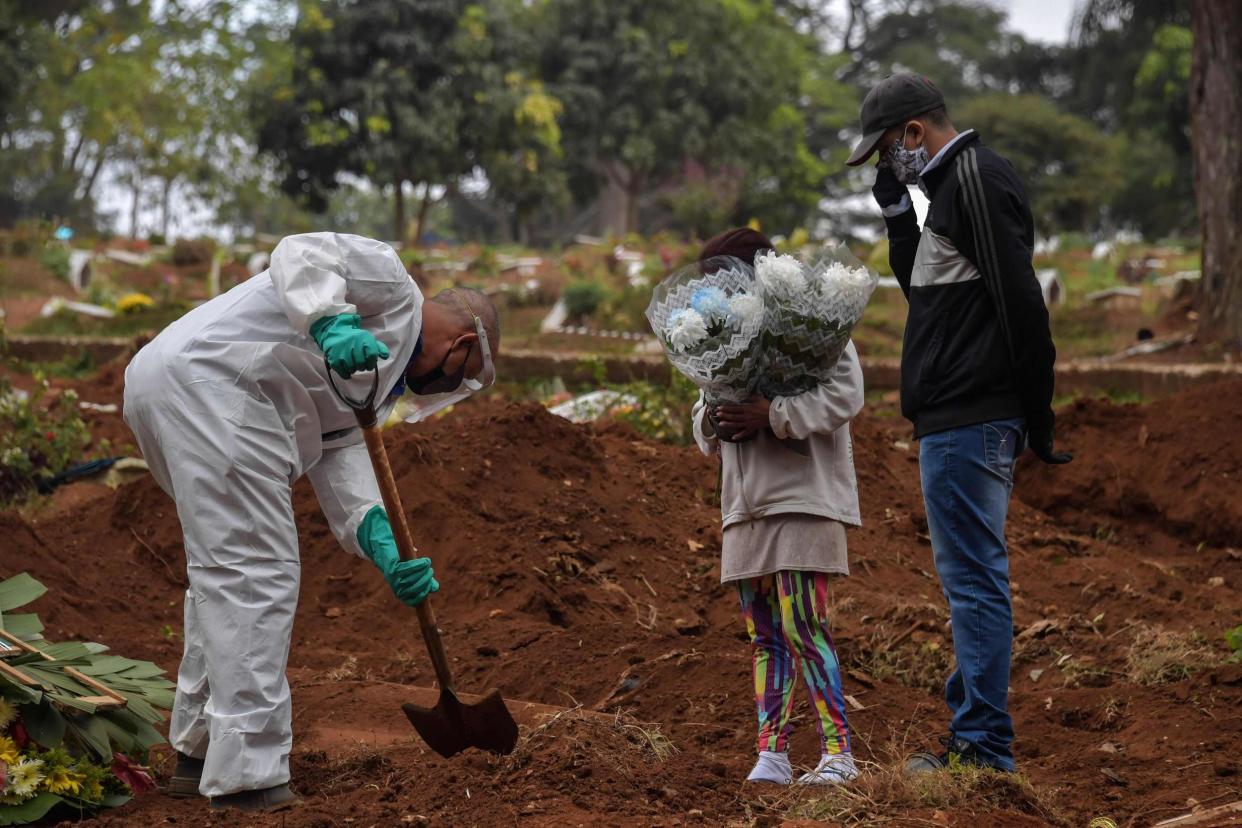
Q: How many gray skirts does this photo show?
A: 1